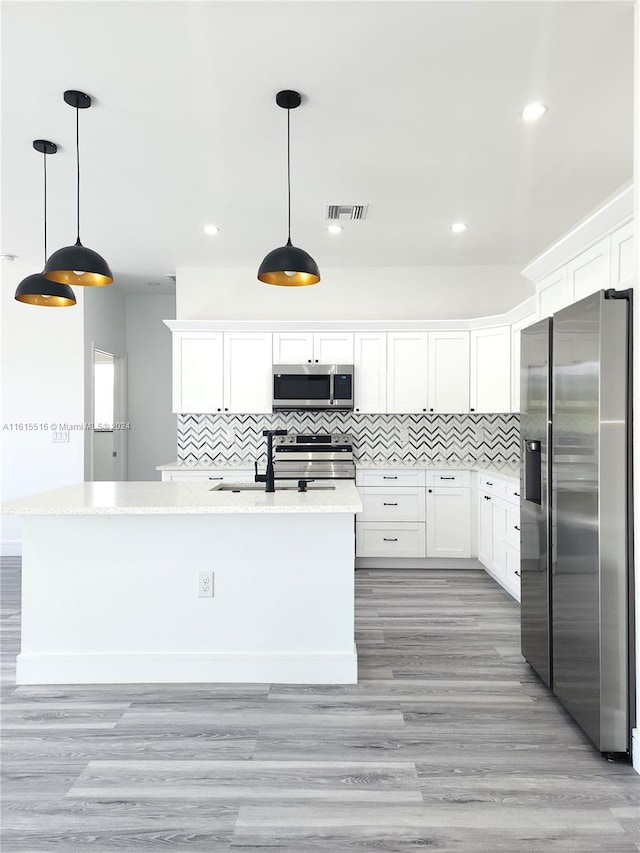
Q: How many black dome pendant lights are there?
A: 3